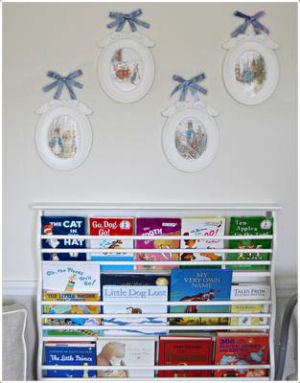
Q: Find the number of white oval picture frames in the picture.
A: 4